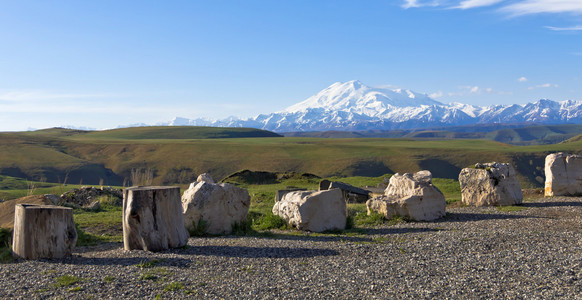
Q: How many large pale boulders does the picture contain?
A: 5